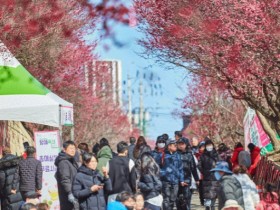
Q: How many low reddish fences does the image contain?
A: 1